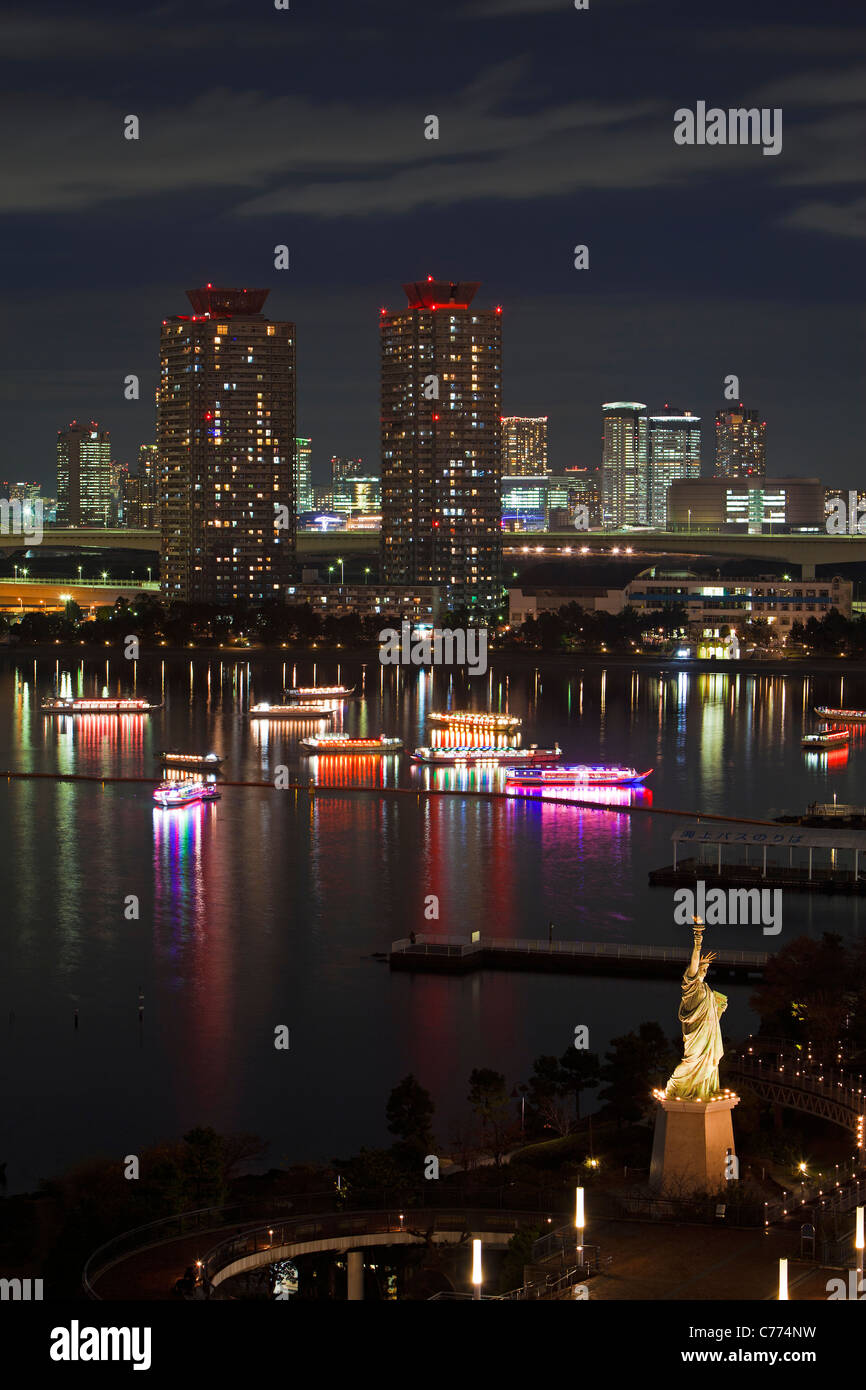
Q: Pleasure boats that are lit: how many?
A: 11